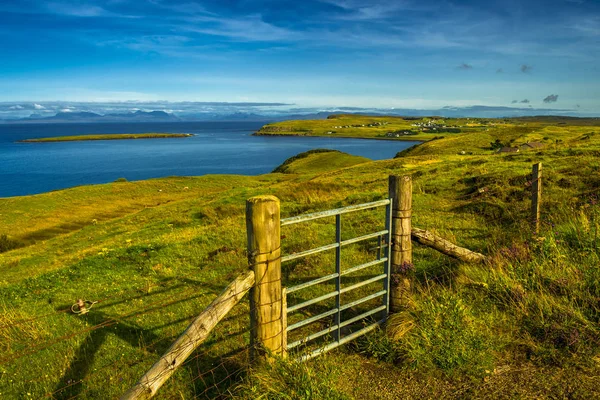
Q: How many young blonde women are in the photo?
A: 0